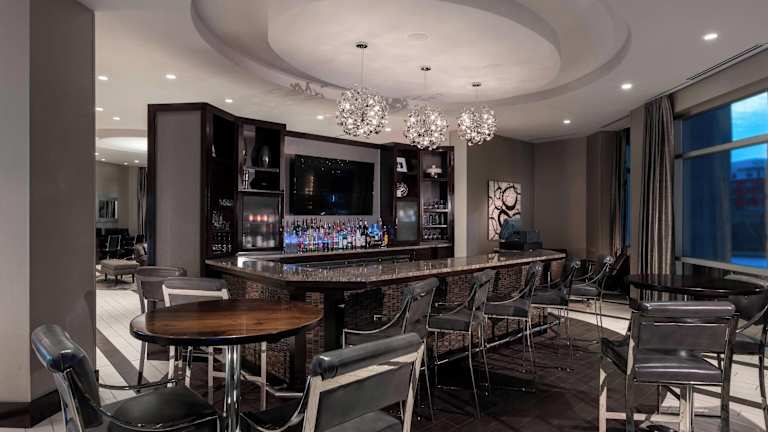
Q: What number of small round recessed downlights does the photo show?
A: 14